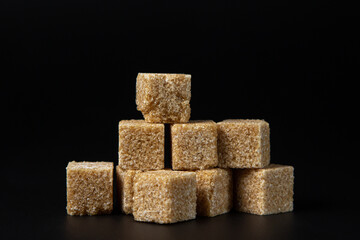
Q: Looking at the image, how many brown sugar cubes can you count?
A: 9